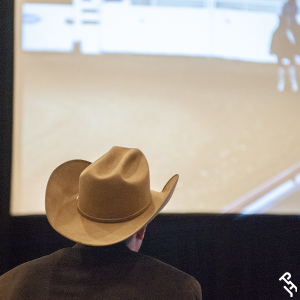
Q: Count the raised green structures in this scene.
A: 0